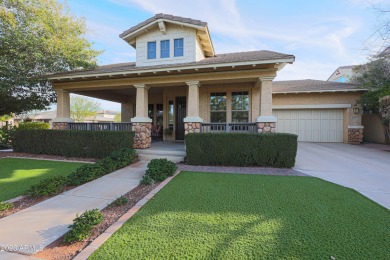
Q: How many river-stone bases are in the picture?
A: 5